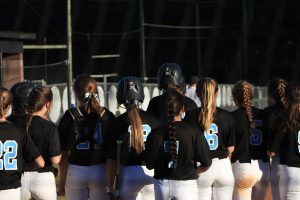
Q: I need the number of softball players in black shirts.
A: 11